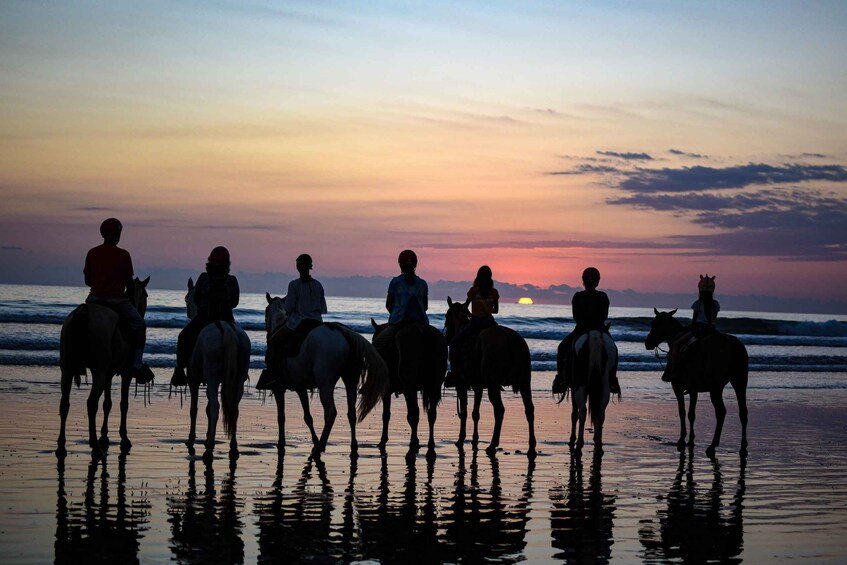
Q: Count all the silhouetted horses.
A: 7